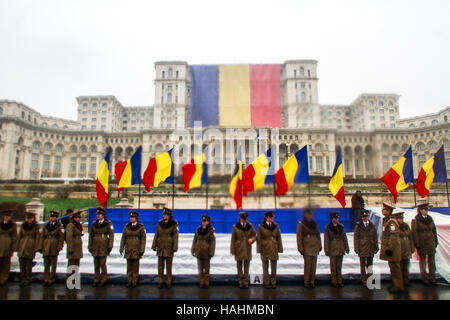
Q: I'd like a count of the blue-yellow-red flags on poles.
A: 10